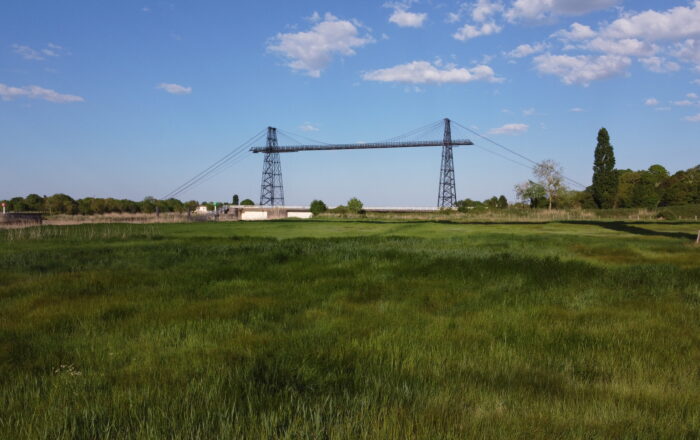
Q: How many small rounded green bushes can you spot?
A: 2